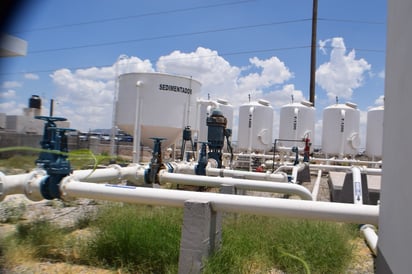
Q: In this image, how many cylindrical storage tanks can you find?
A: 6